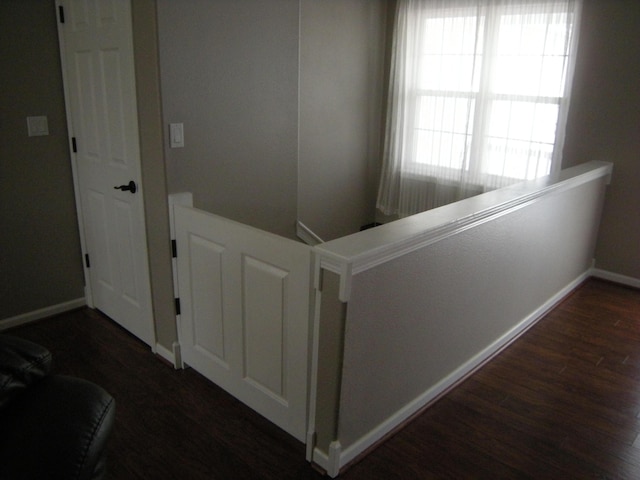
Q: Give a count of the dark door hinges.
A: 5